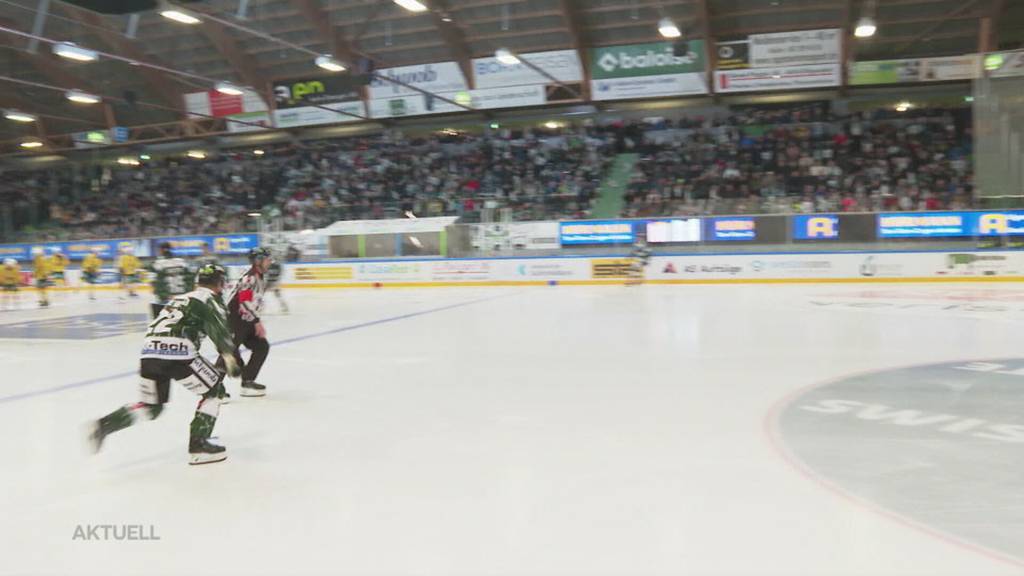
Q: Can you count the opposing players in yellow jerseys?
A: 5